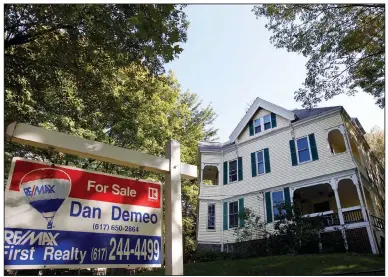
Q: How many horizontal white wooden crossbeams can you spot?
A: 1